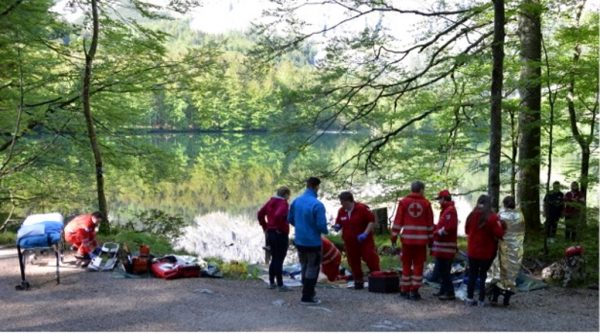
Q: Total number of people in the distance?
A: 2